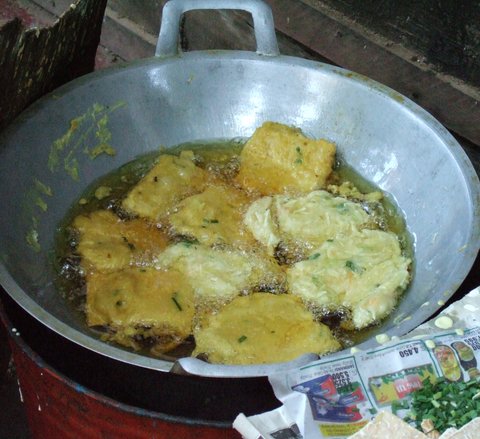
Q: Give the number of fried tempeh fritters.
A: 9